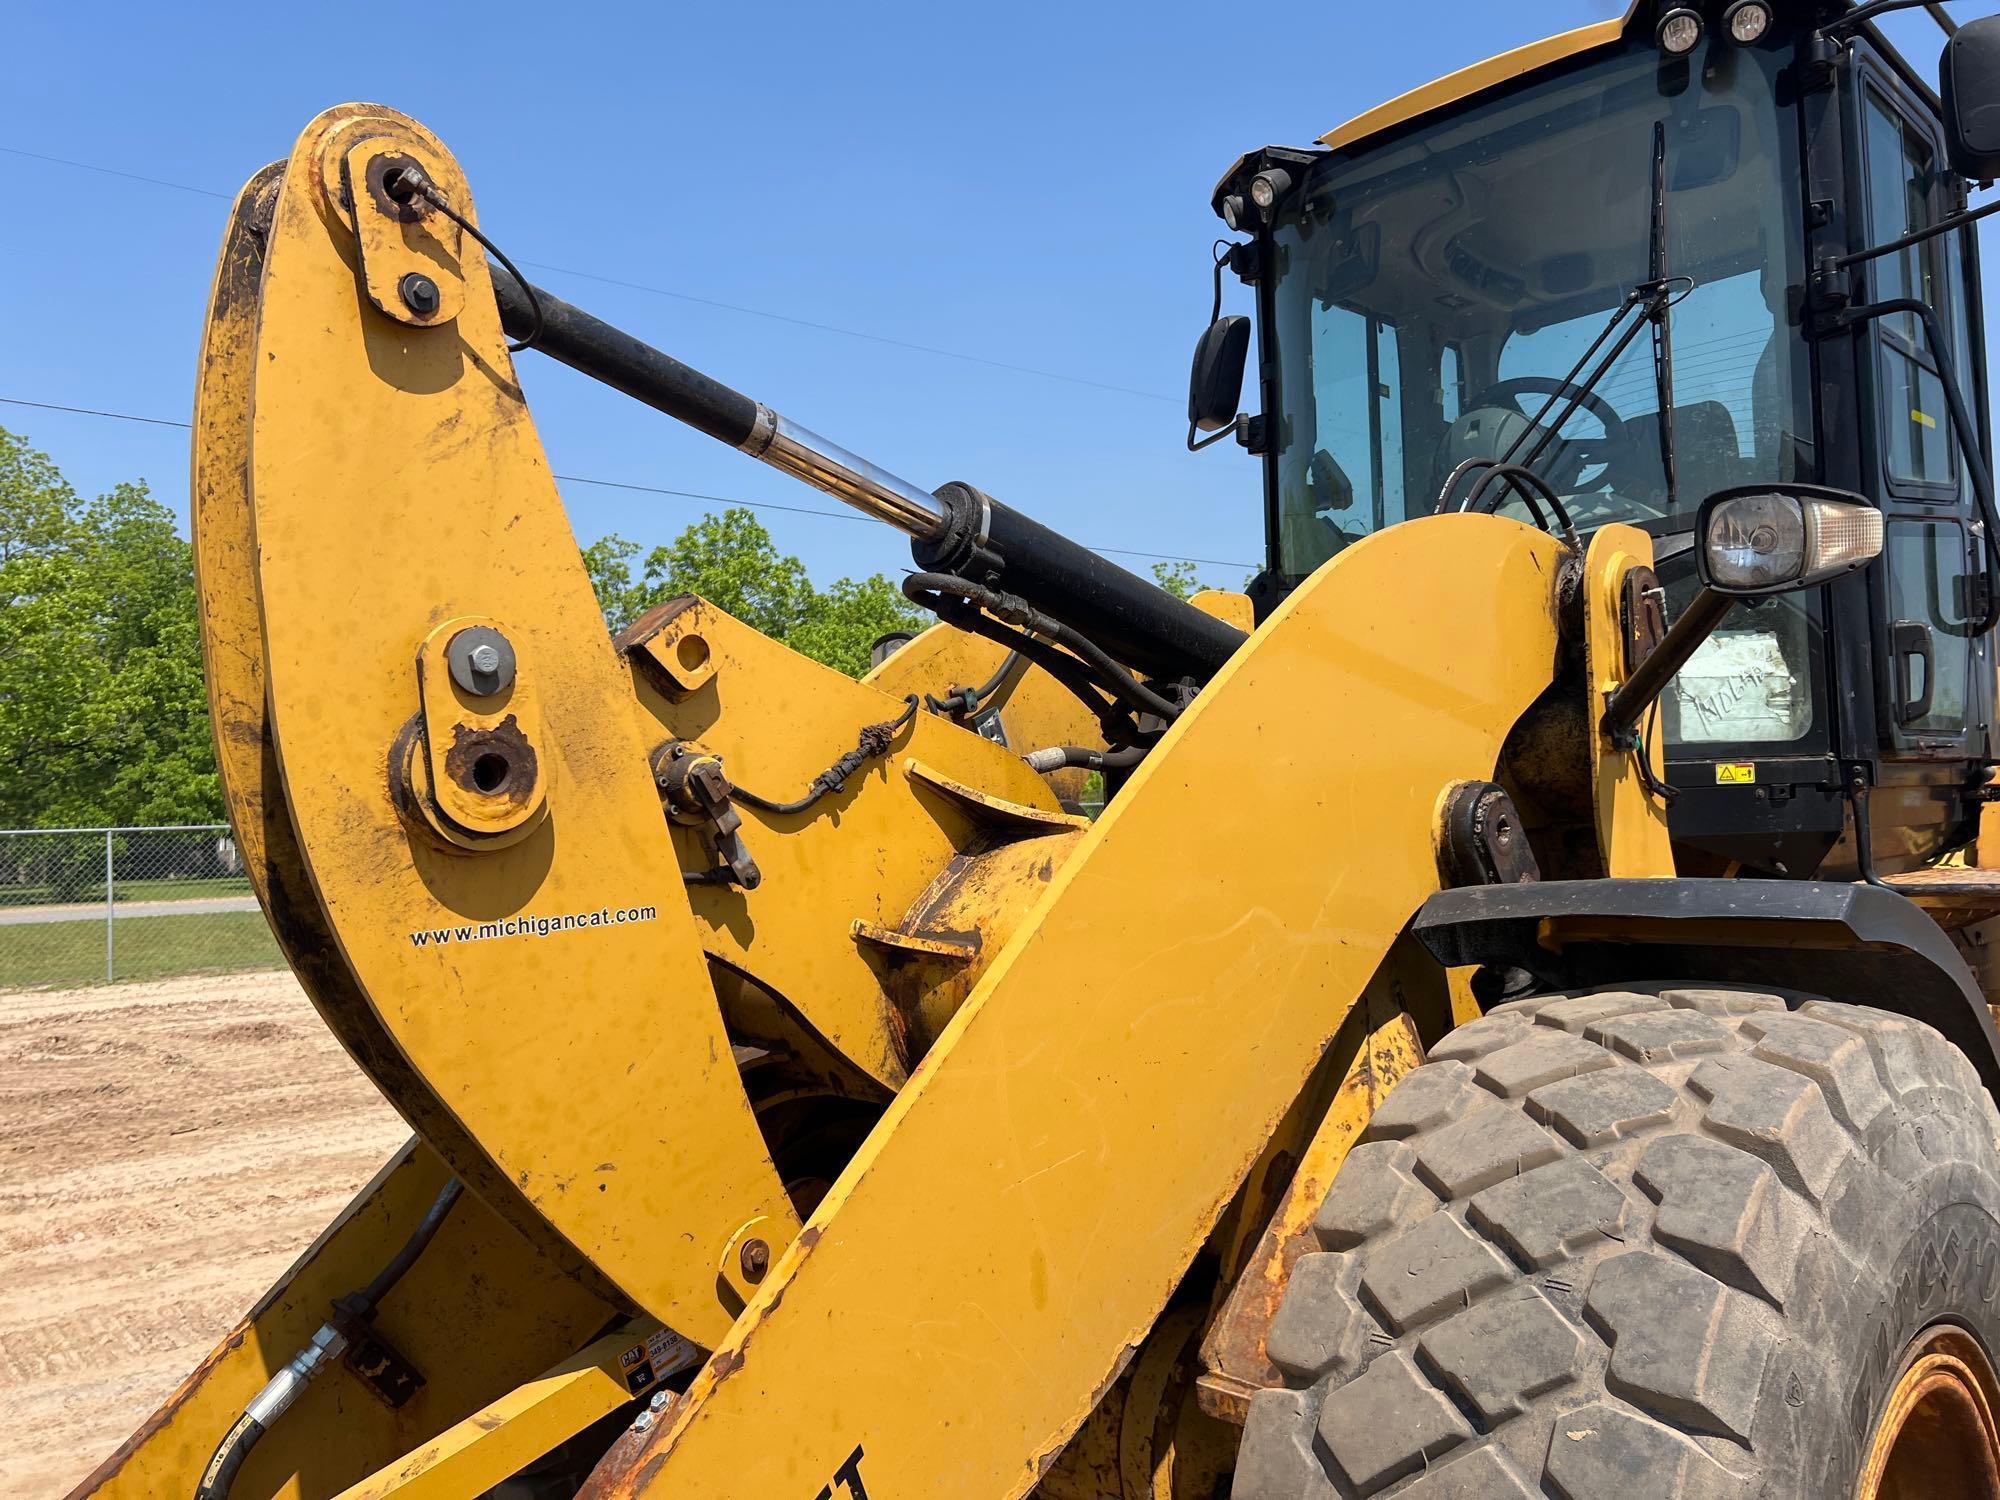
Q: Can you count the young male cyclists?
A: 0